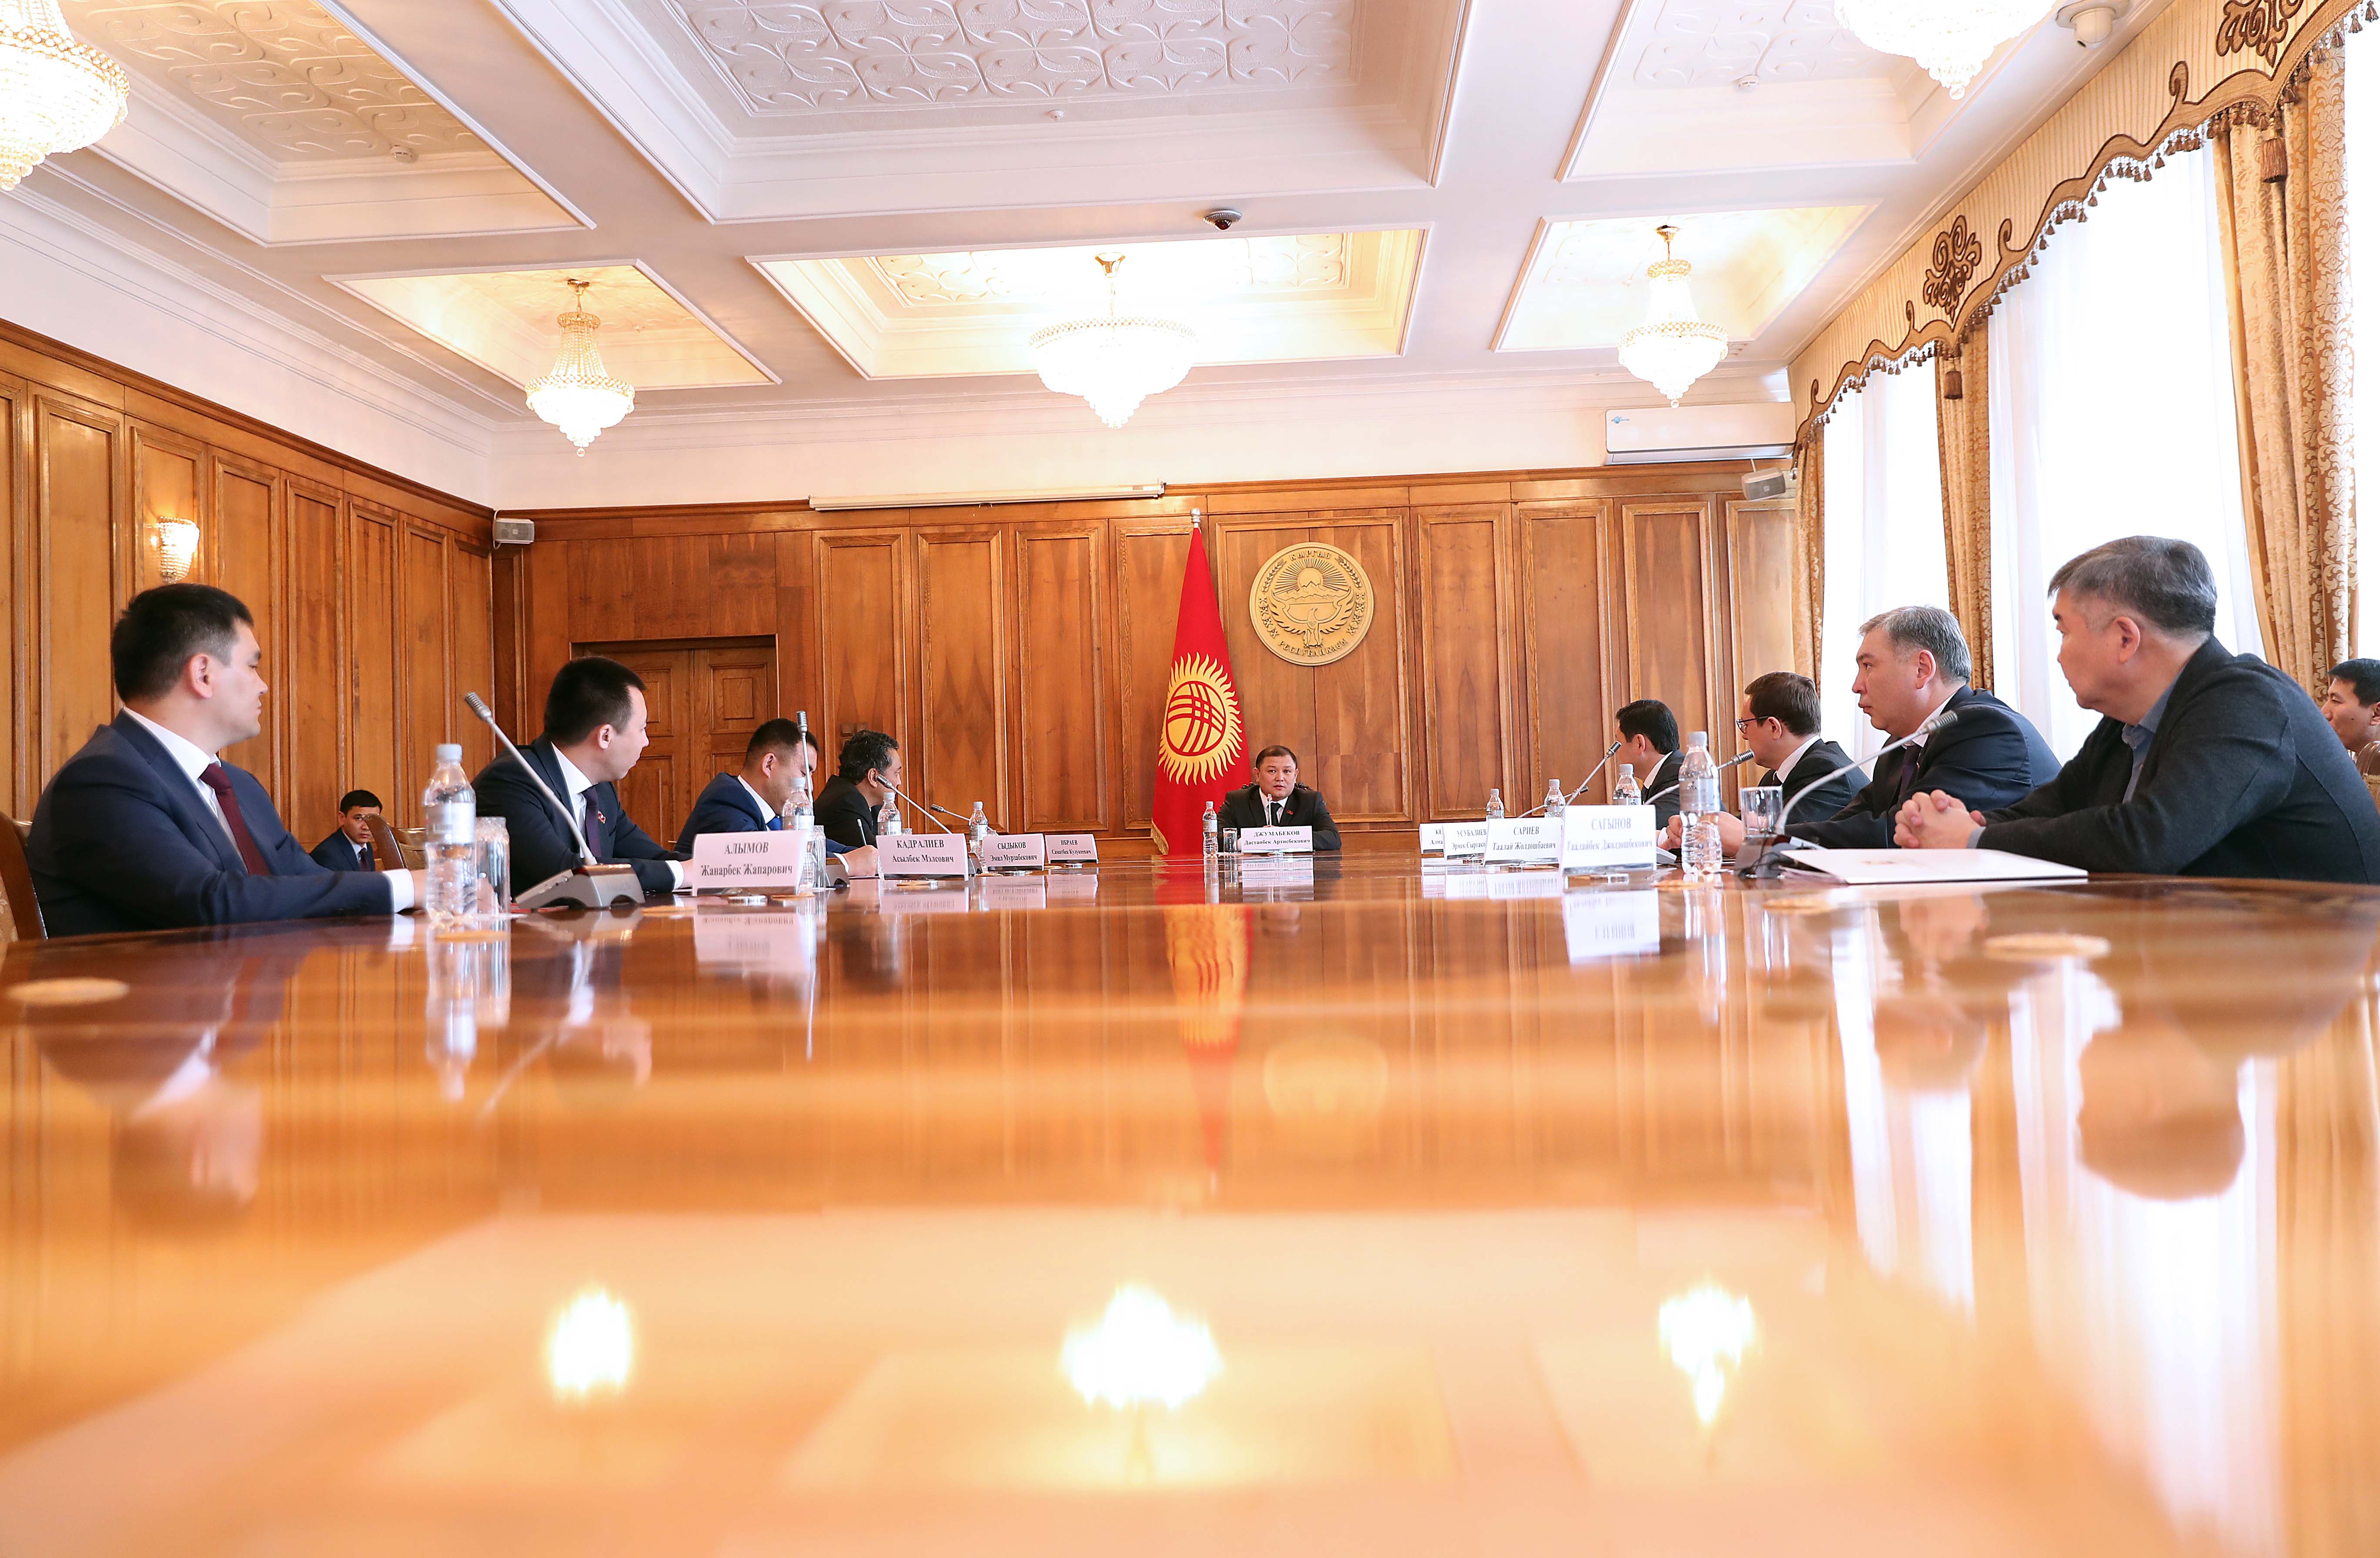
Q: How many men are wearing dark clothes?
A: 10